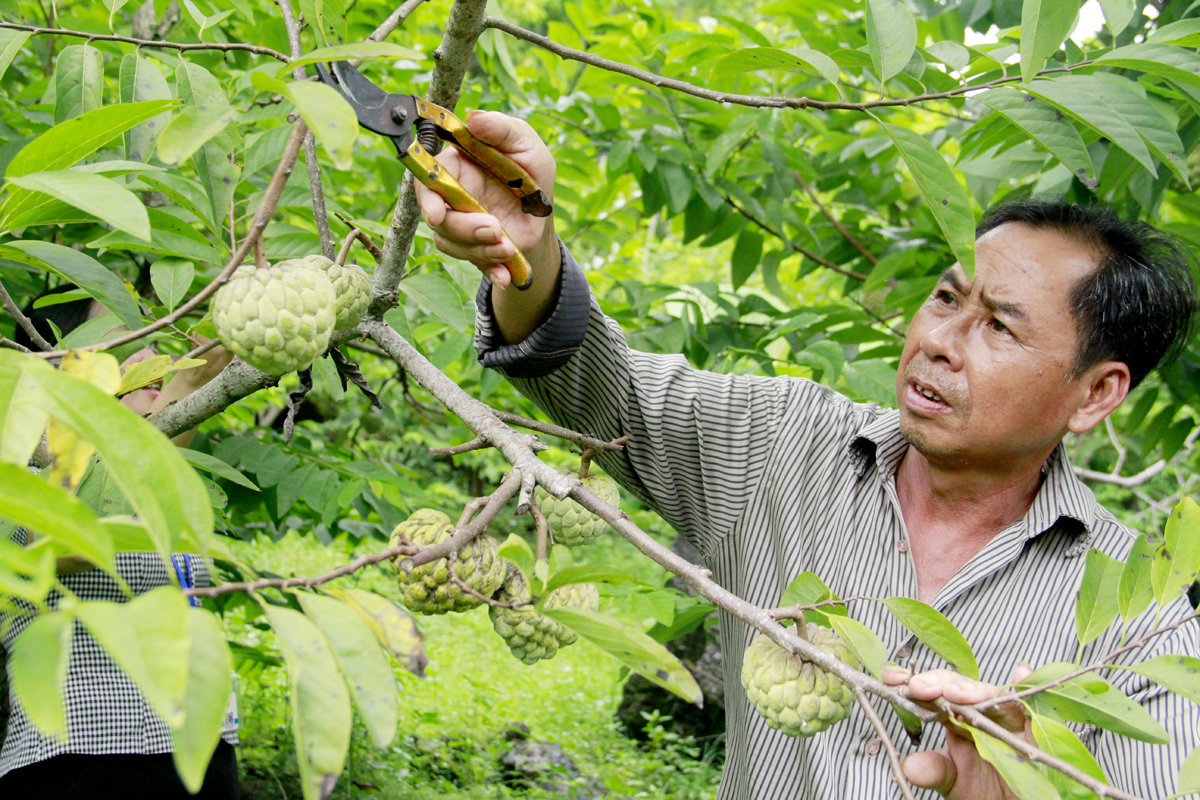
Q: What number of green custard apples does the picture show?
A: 6